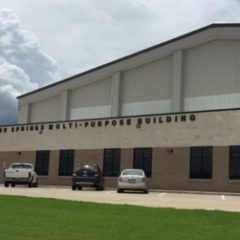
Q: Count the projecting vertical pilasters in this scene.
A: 4